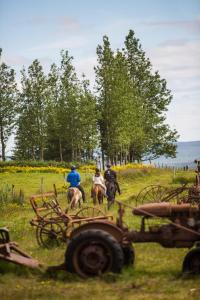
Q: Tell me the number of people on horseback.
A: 3